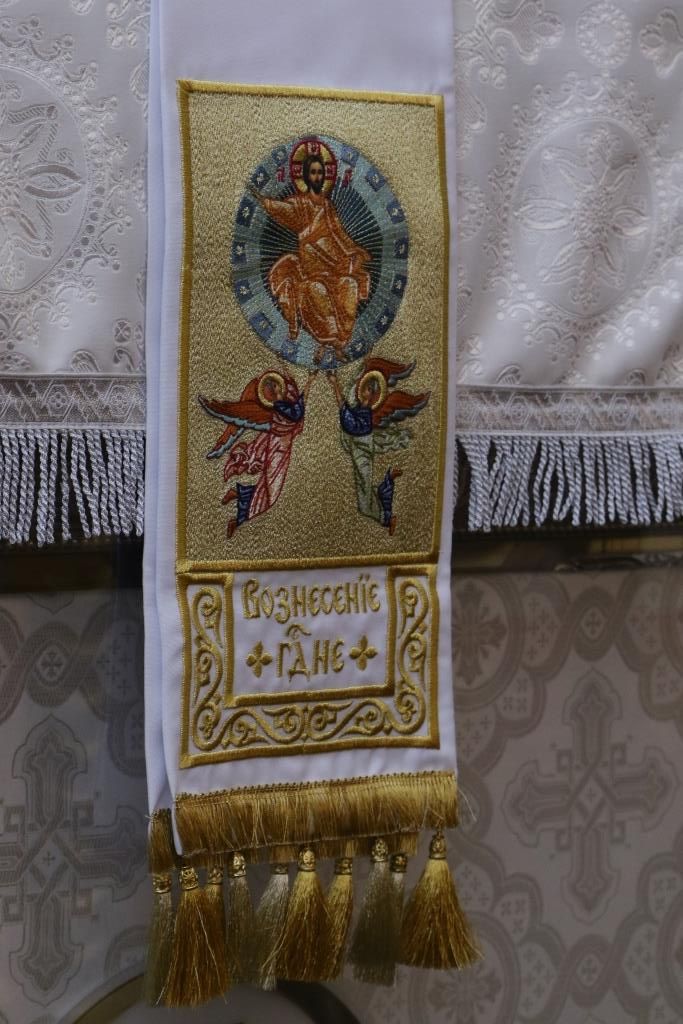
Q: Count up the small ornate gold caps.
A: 10